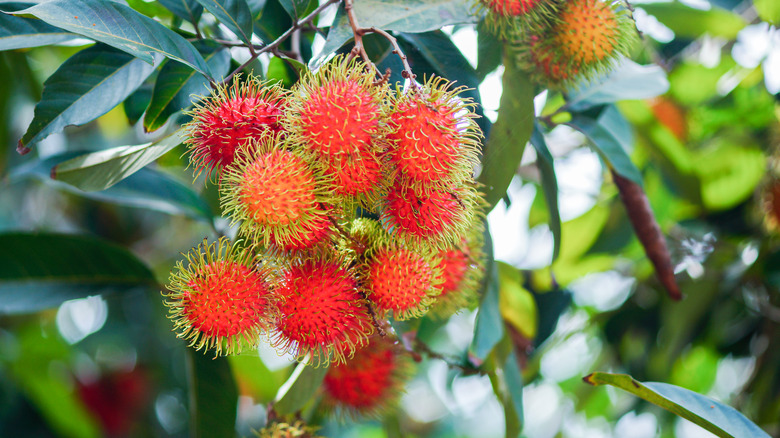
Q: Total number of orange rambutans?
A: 2